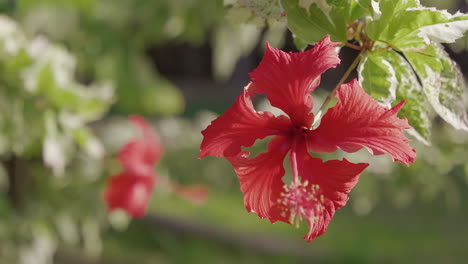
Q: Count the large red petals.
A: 5